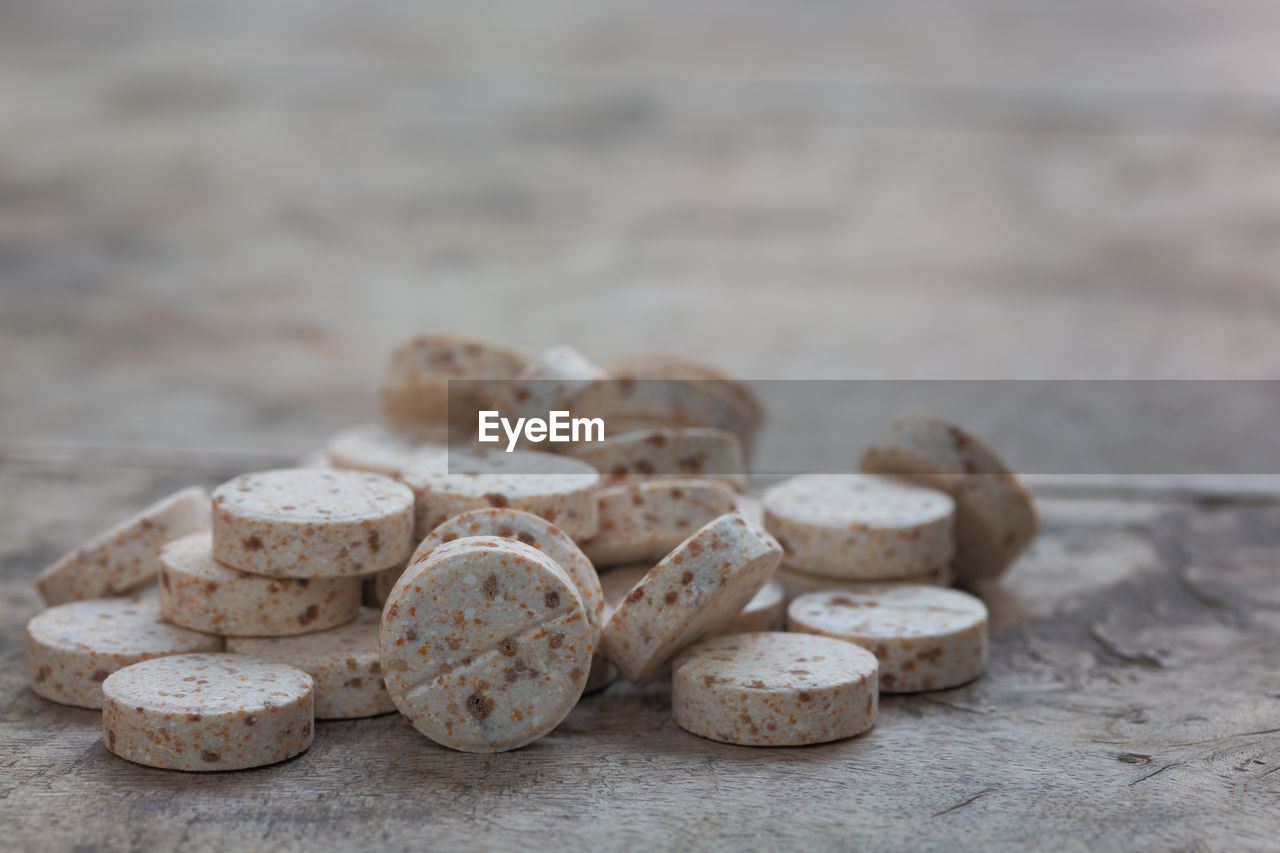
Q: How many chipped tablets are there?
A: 0